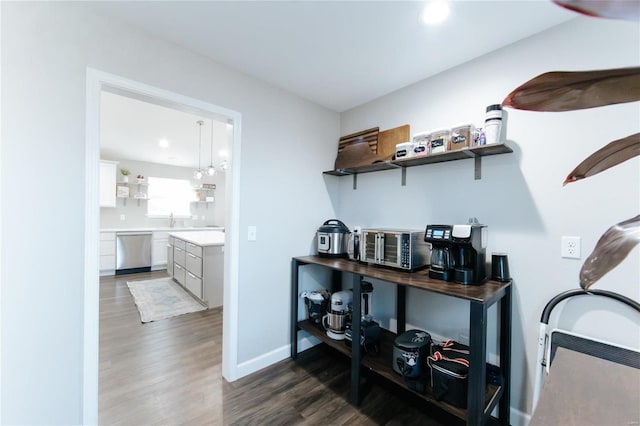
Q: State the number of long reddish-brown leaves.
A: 4